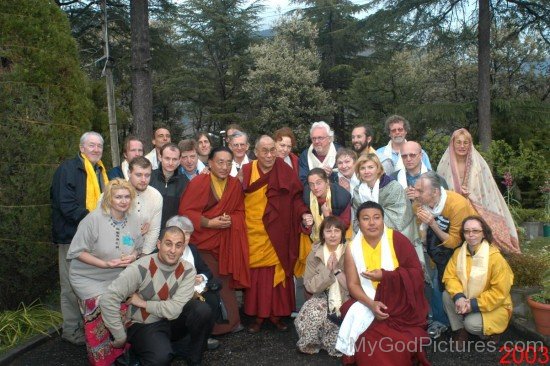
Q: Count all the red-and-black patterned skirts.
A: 1